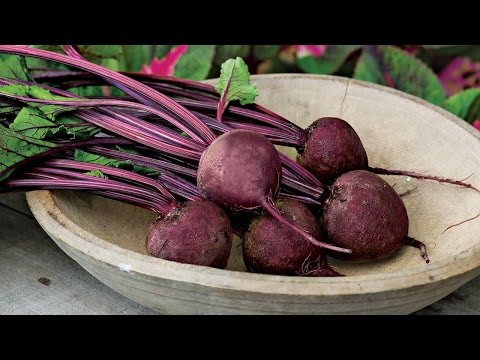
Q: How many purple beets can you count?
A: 5